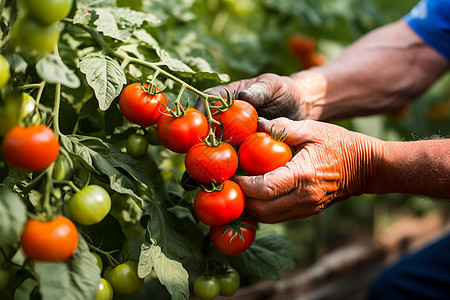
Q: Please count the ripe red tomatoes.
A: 9